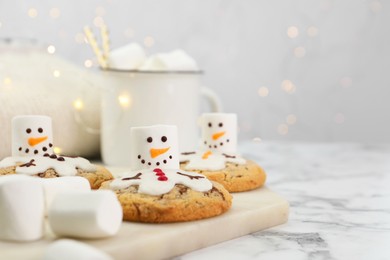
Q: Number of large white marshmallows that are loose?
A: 4